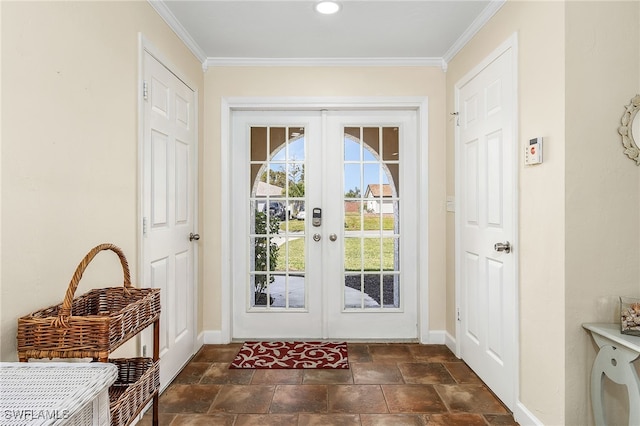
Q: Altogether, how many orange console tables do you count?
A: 0